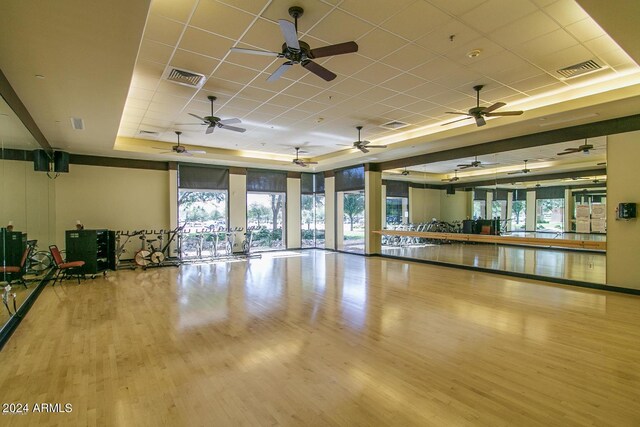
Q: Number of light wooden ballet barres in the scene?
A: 1